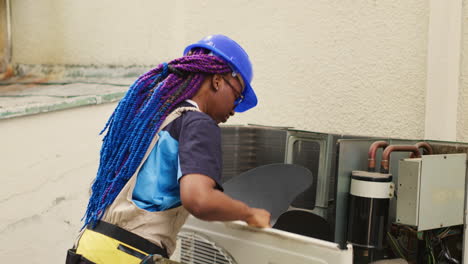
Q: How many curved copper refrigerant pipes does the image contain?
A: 3